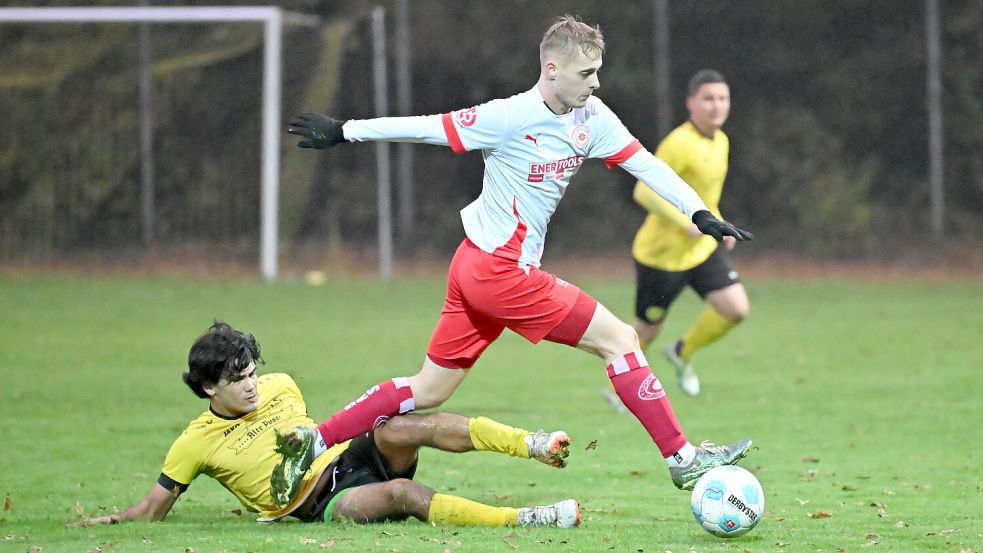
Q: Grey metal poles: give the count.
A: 5